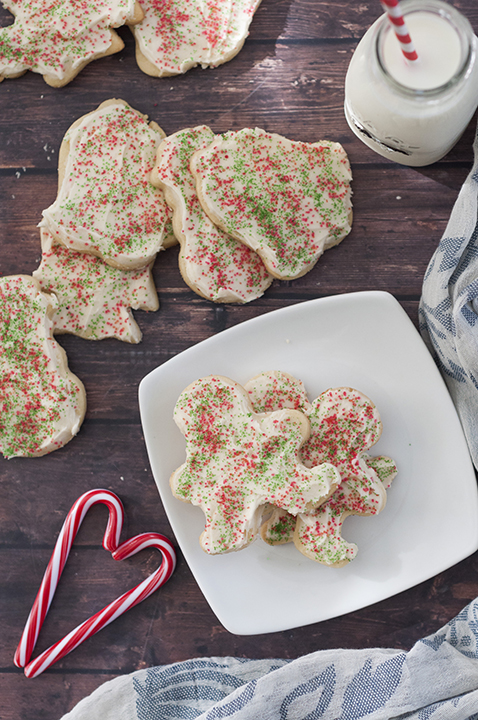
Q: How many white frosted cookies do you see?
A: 10